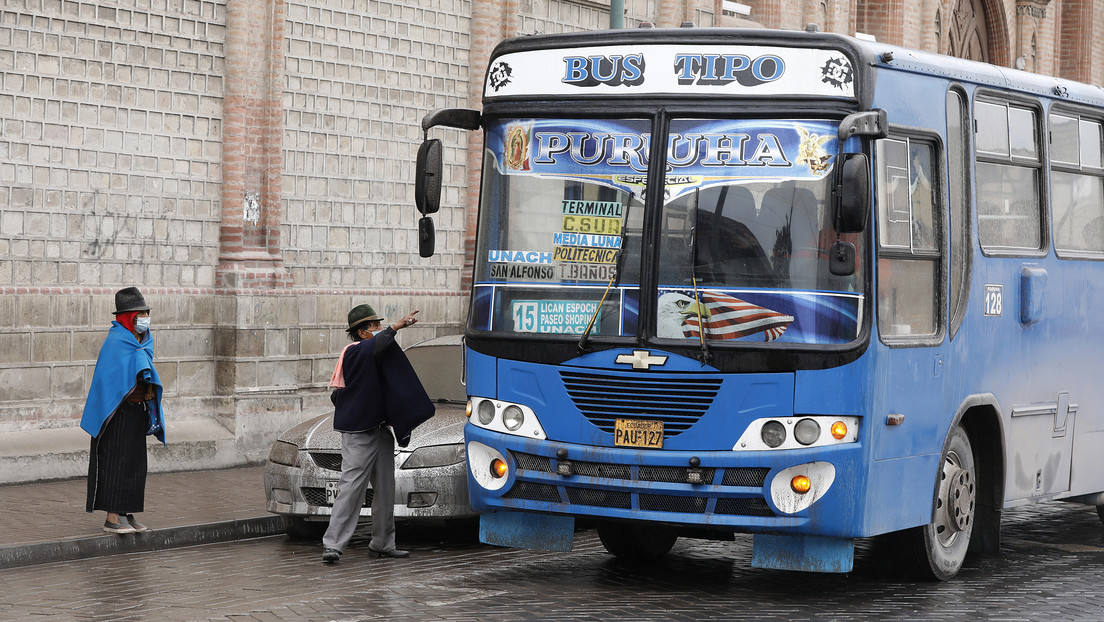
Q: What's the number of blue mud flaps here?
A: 2